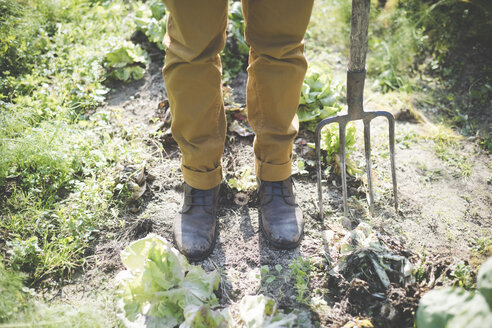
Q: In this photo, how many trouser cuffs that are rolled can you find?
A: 2